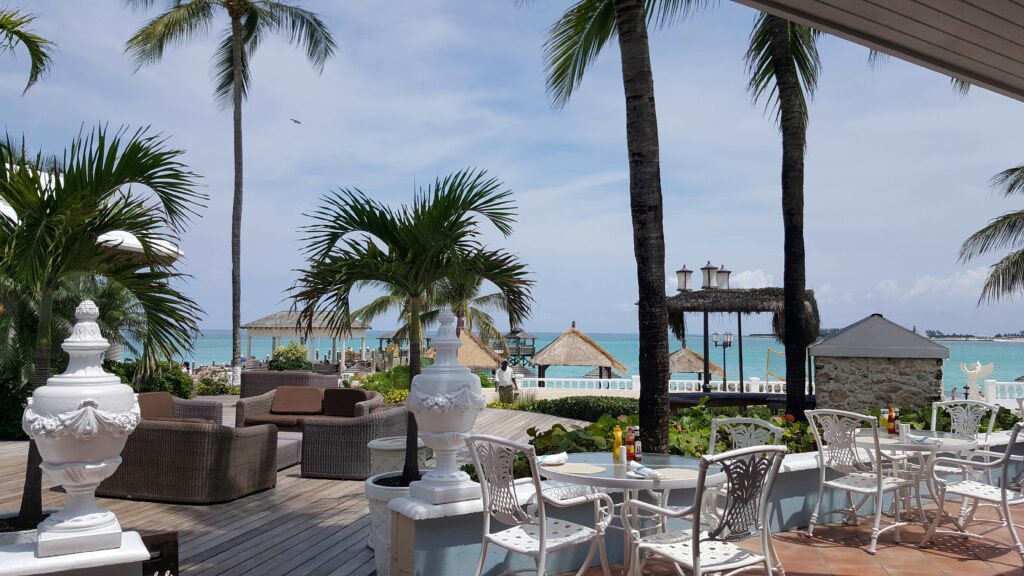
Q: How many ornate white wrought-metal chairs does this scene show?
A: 6